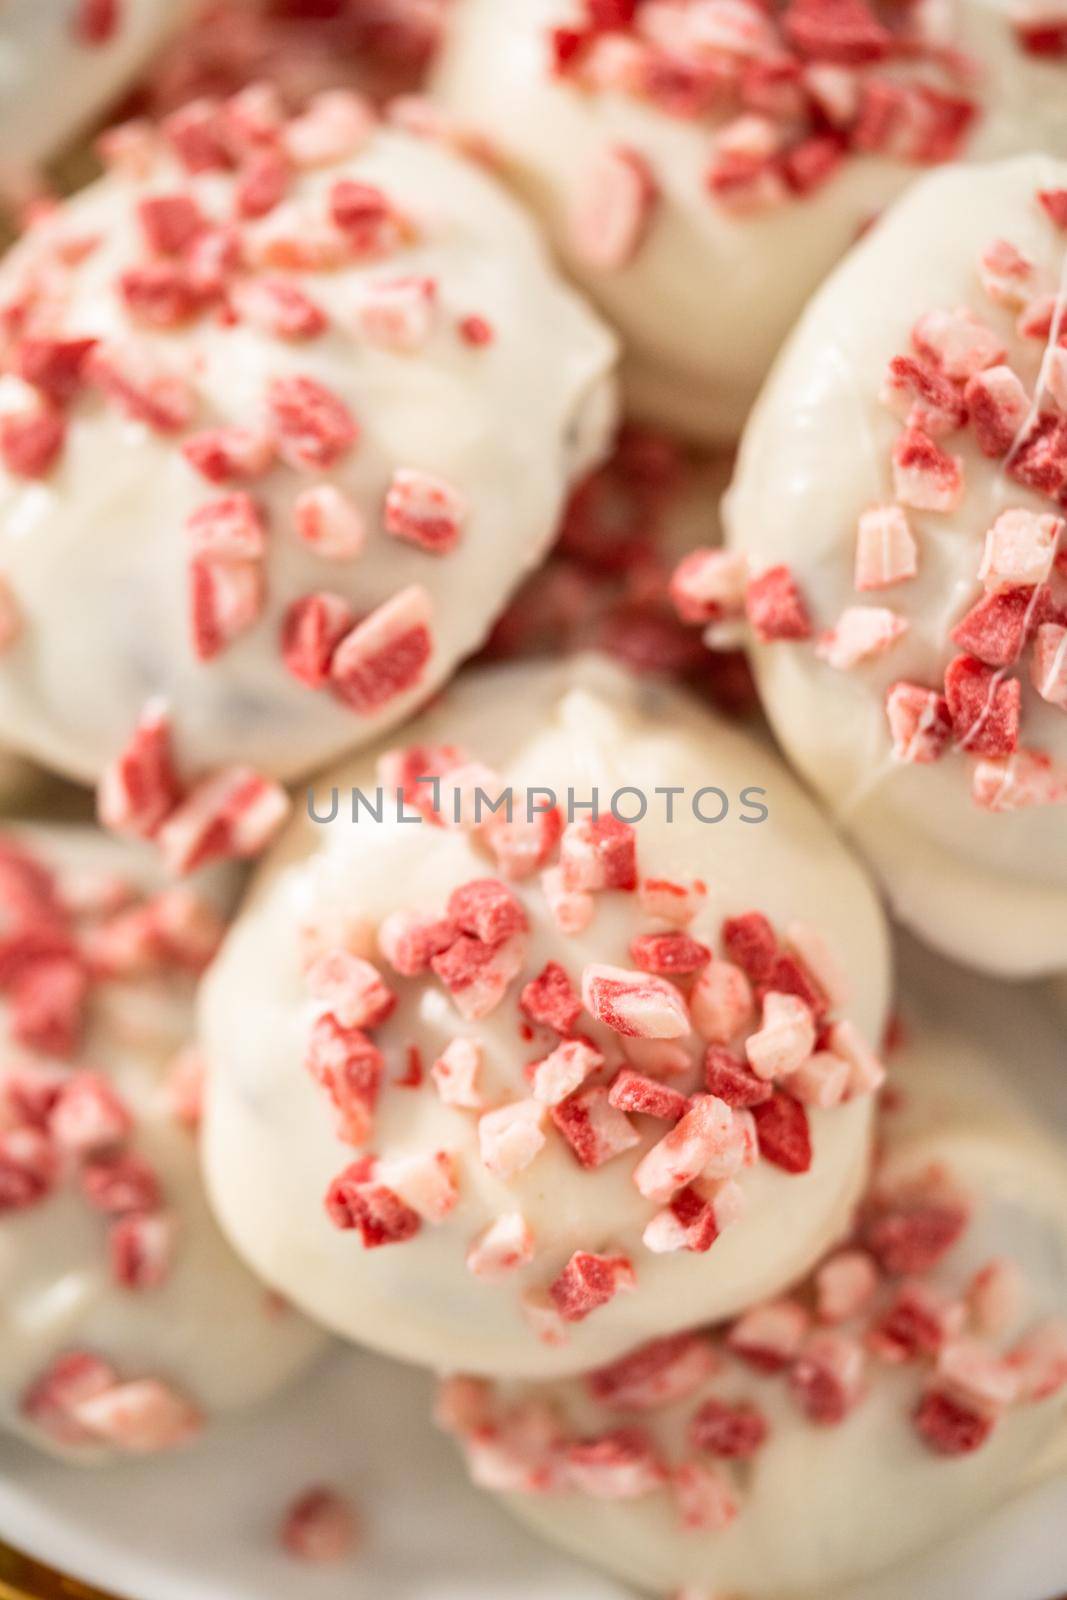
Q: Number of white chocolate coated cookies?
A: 7